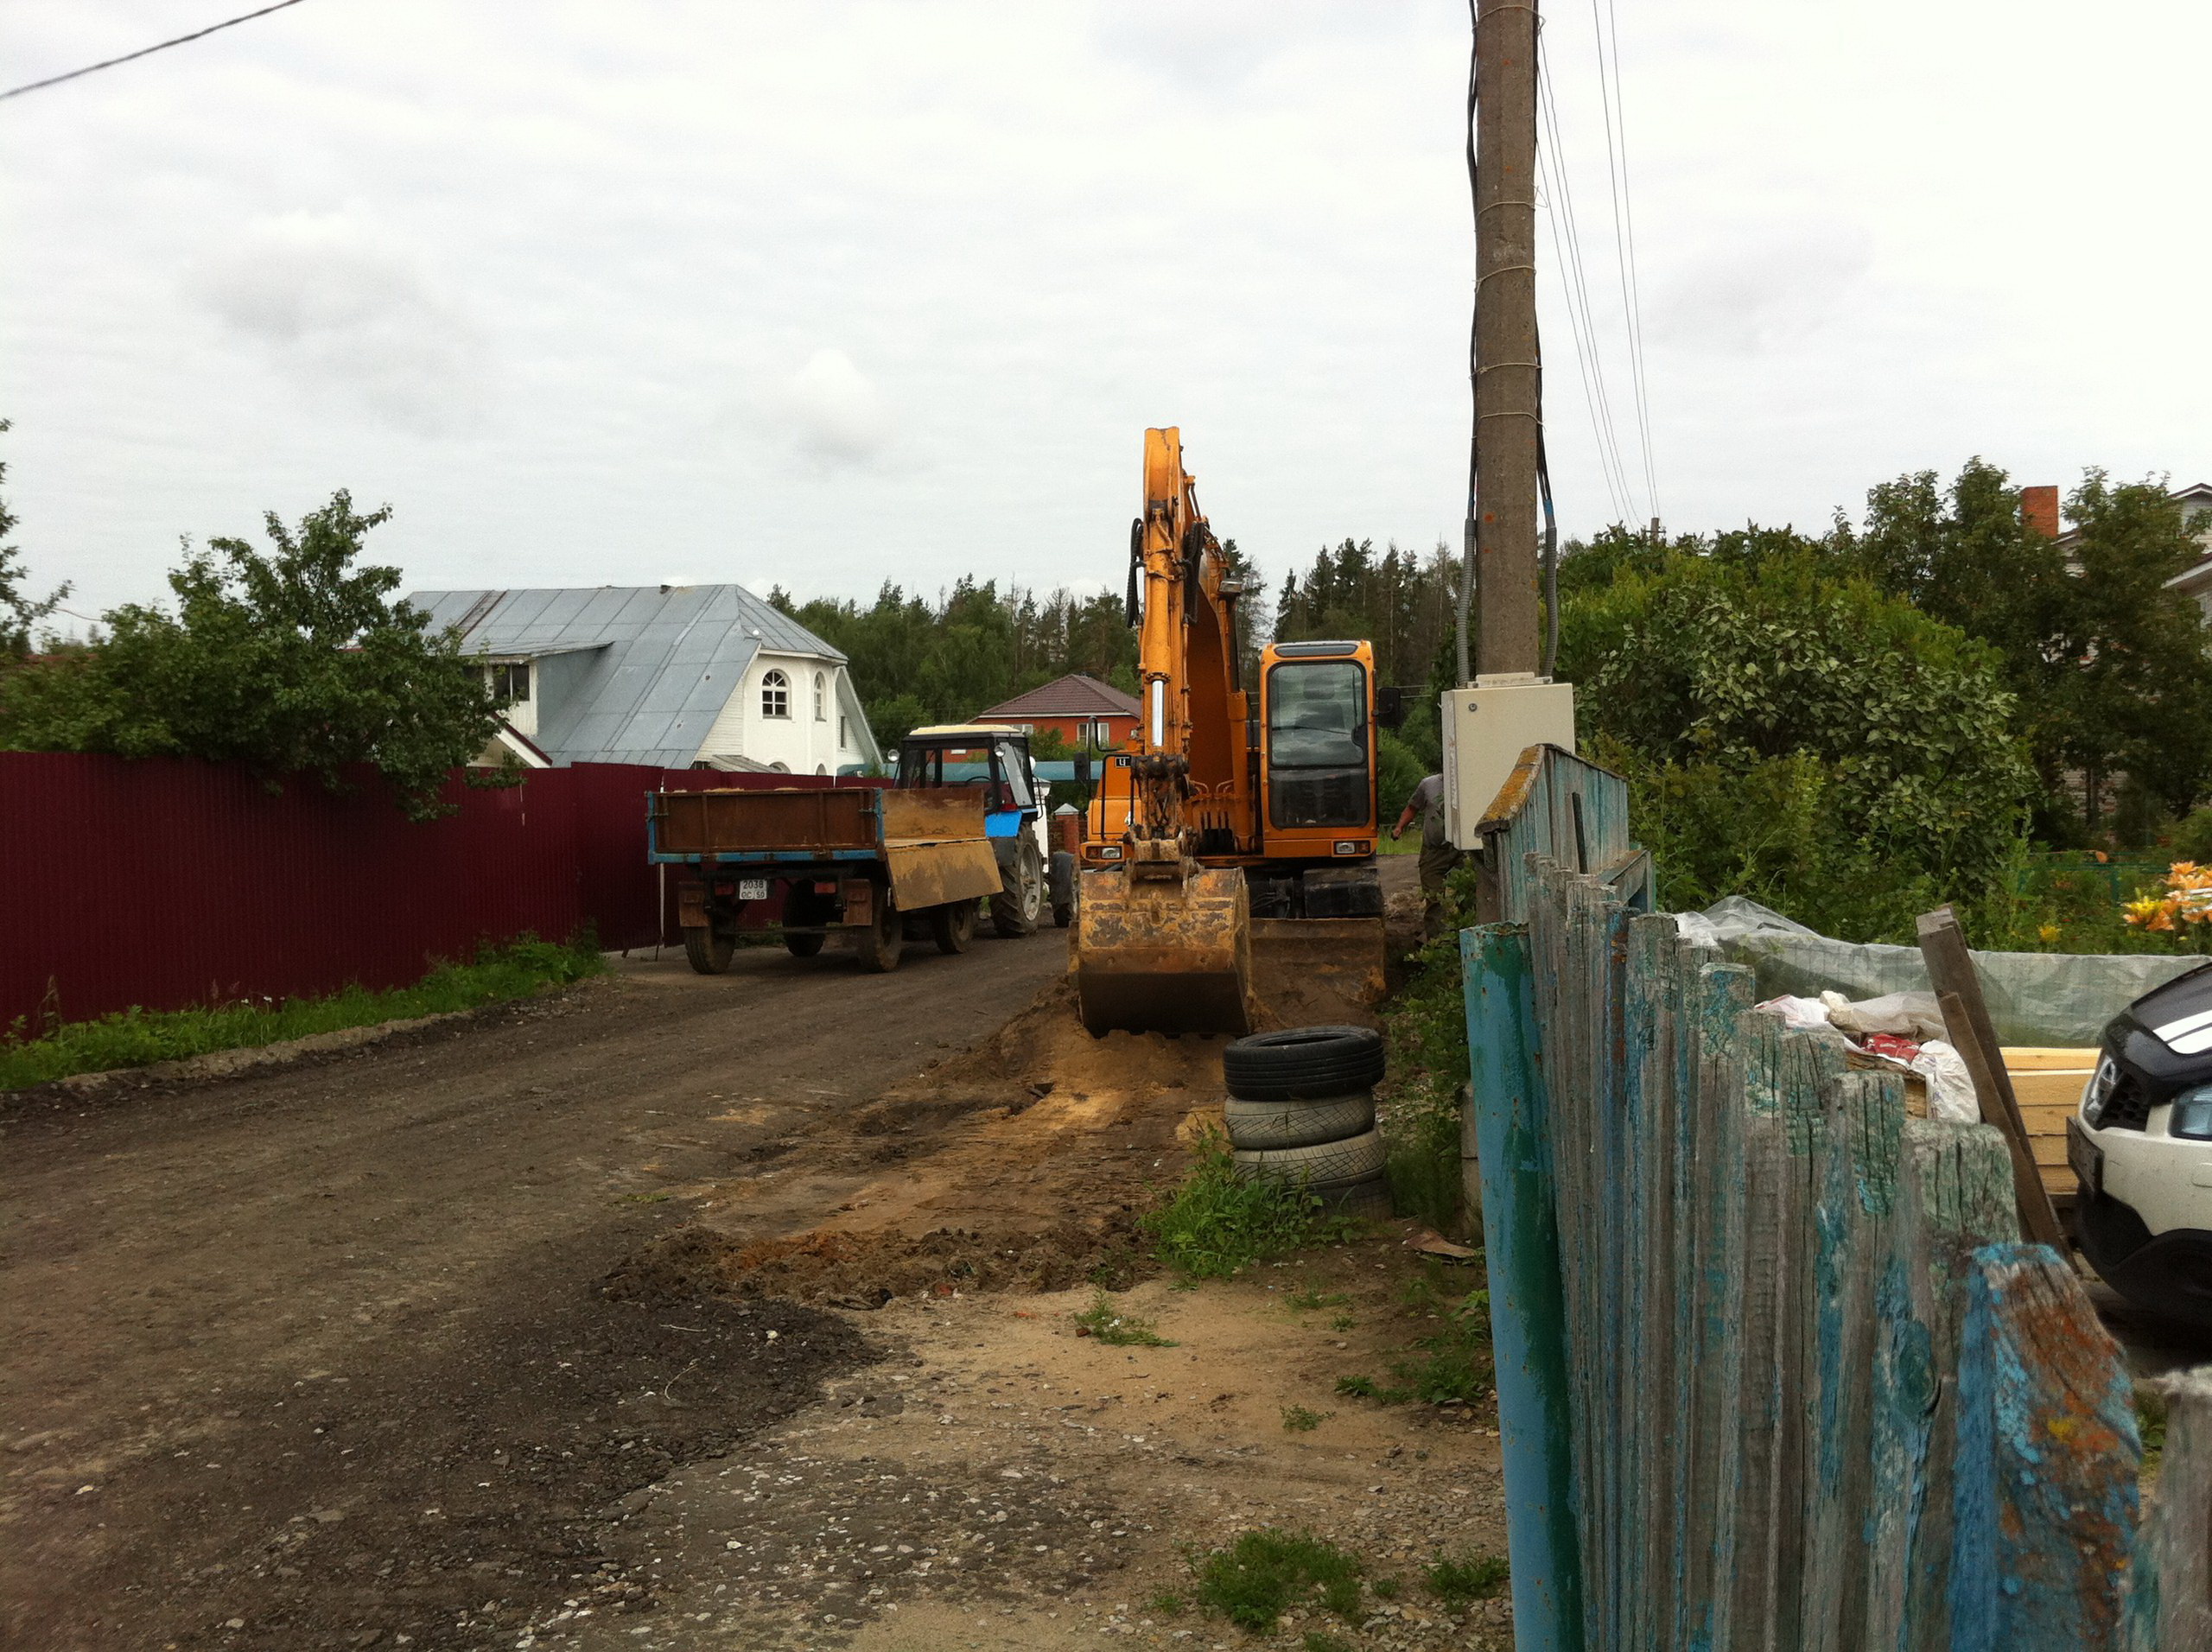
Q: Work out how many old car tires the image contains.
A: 4